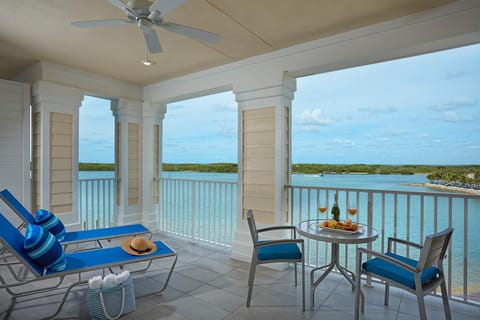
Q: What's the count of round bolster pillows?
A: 2